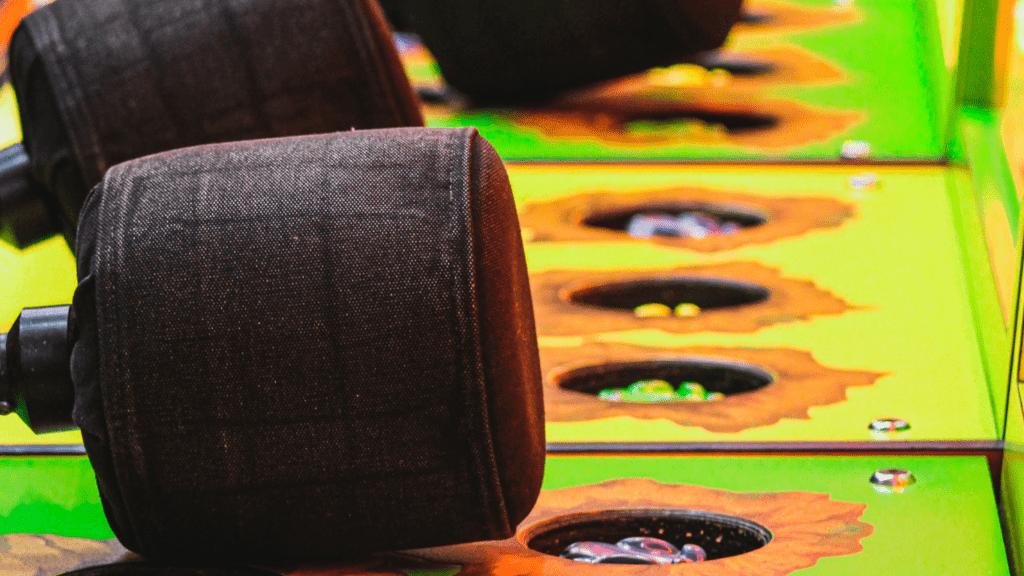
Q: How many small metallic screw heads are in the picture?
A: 4